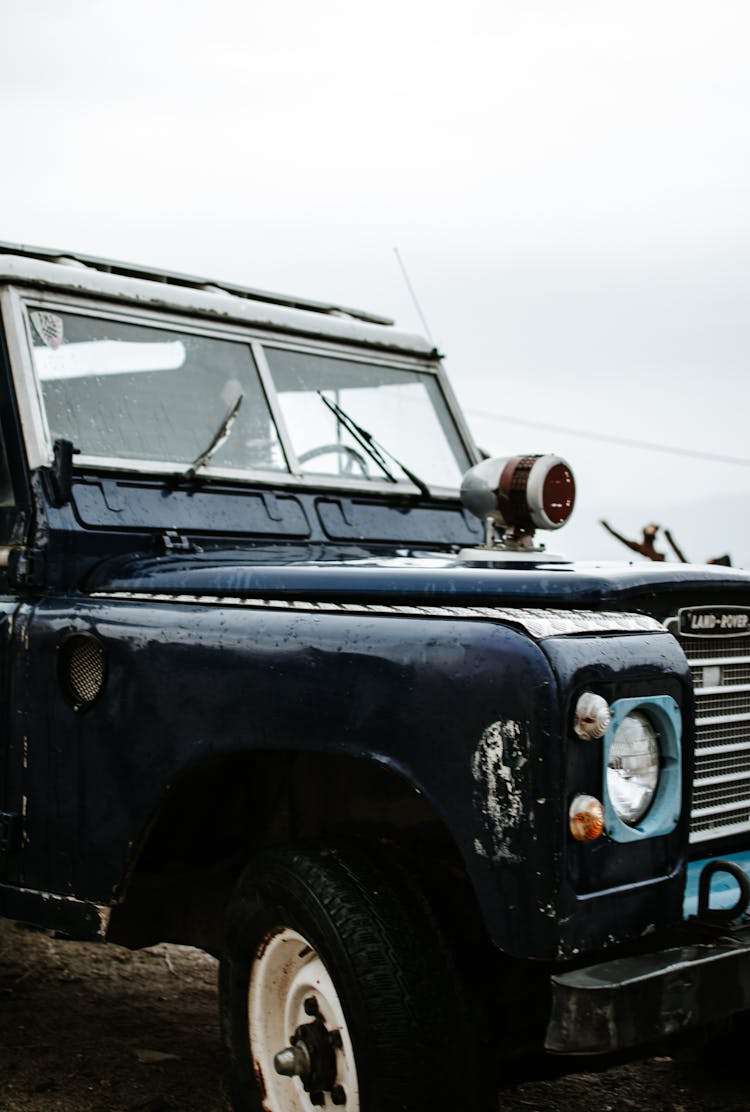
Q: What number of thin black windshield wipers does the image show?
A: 2